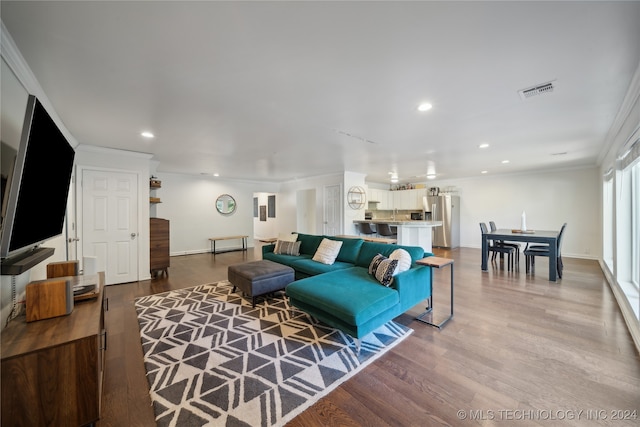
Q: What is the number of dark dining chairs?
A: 4